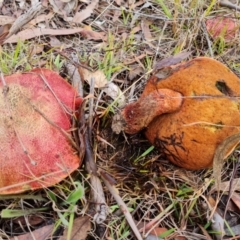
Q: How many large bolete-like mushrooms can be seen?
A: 2